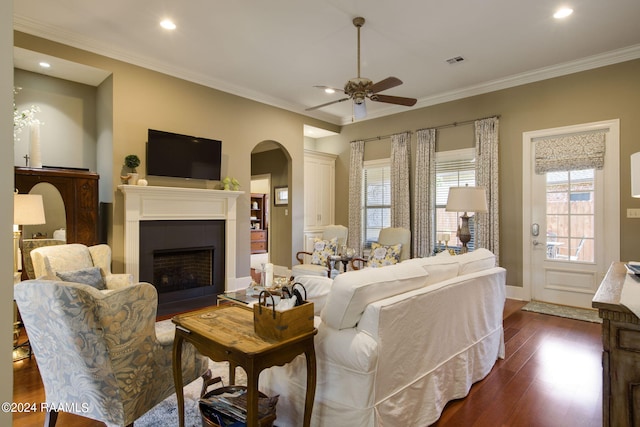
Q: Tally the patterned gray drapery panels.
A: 4